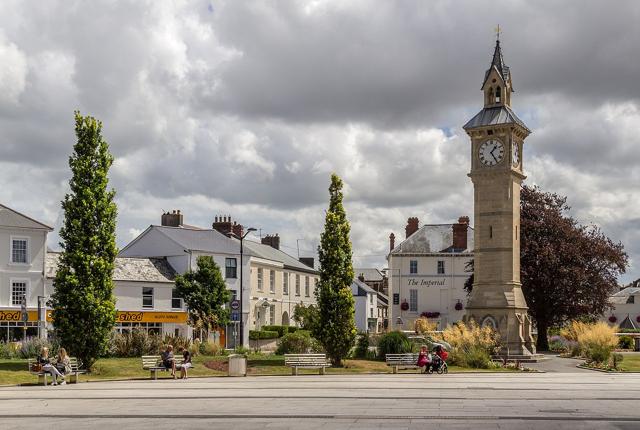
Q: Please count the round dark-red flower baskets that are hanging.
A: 4